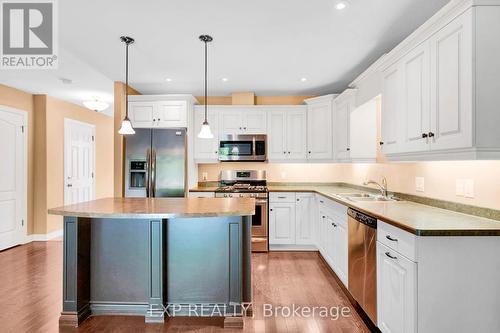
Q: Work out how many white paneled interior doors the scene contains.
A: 2